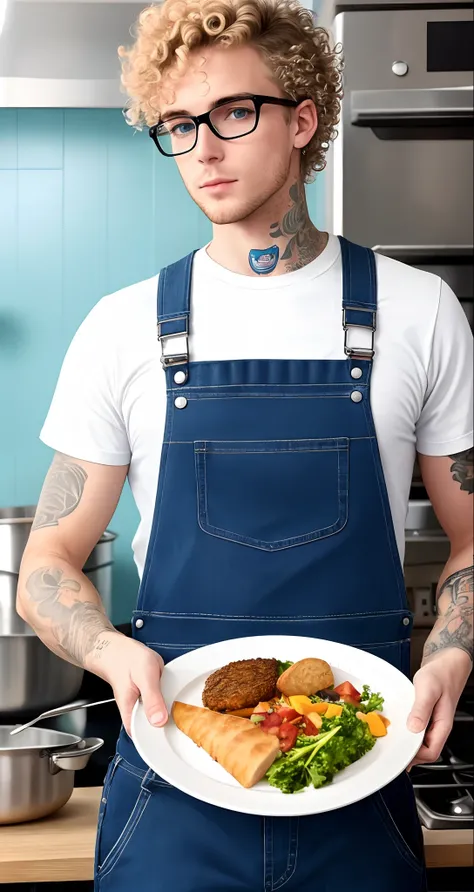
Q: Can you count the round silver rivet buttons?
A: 6